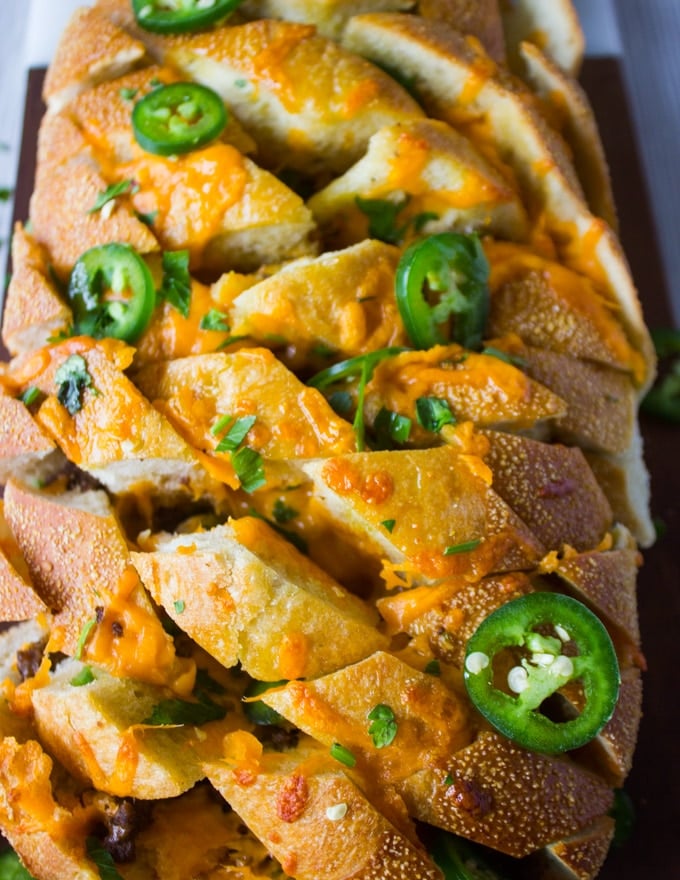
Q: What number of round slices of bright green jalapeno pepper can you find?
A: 5